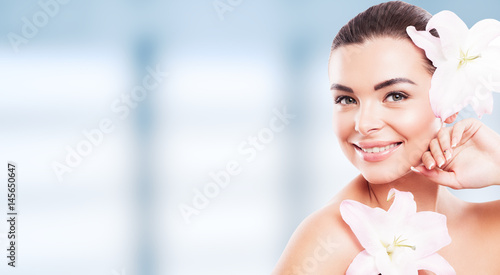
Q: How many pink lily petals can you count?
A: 12